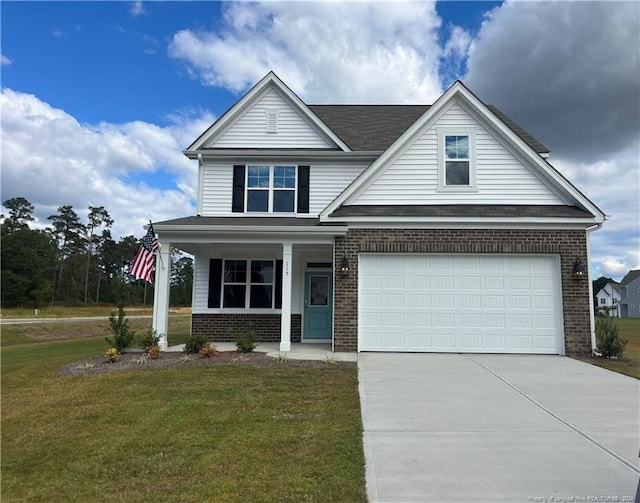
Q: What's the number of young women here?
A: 0